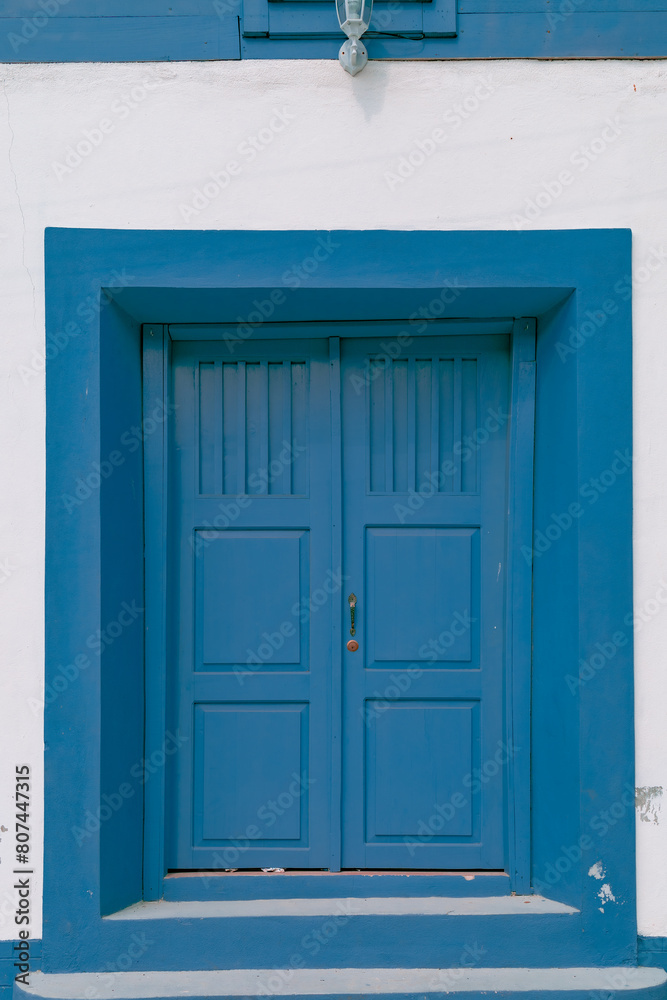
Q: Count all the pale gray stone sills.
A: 2